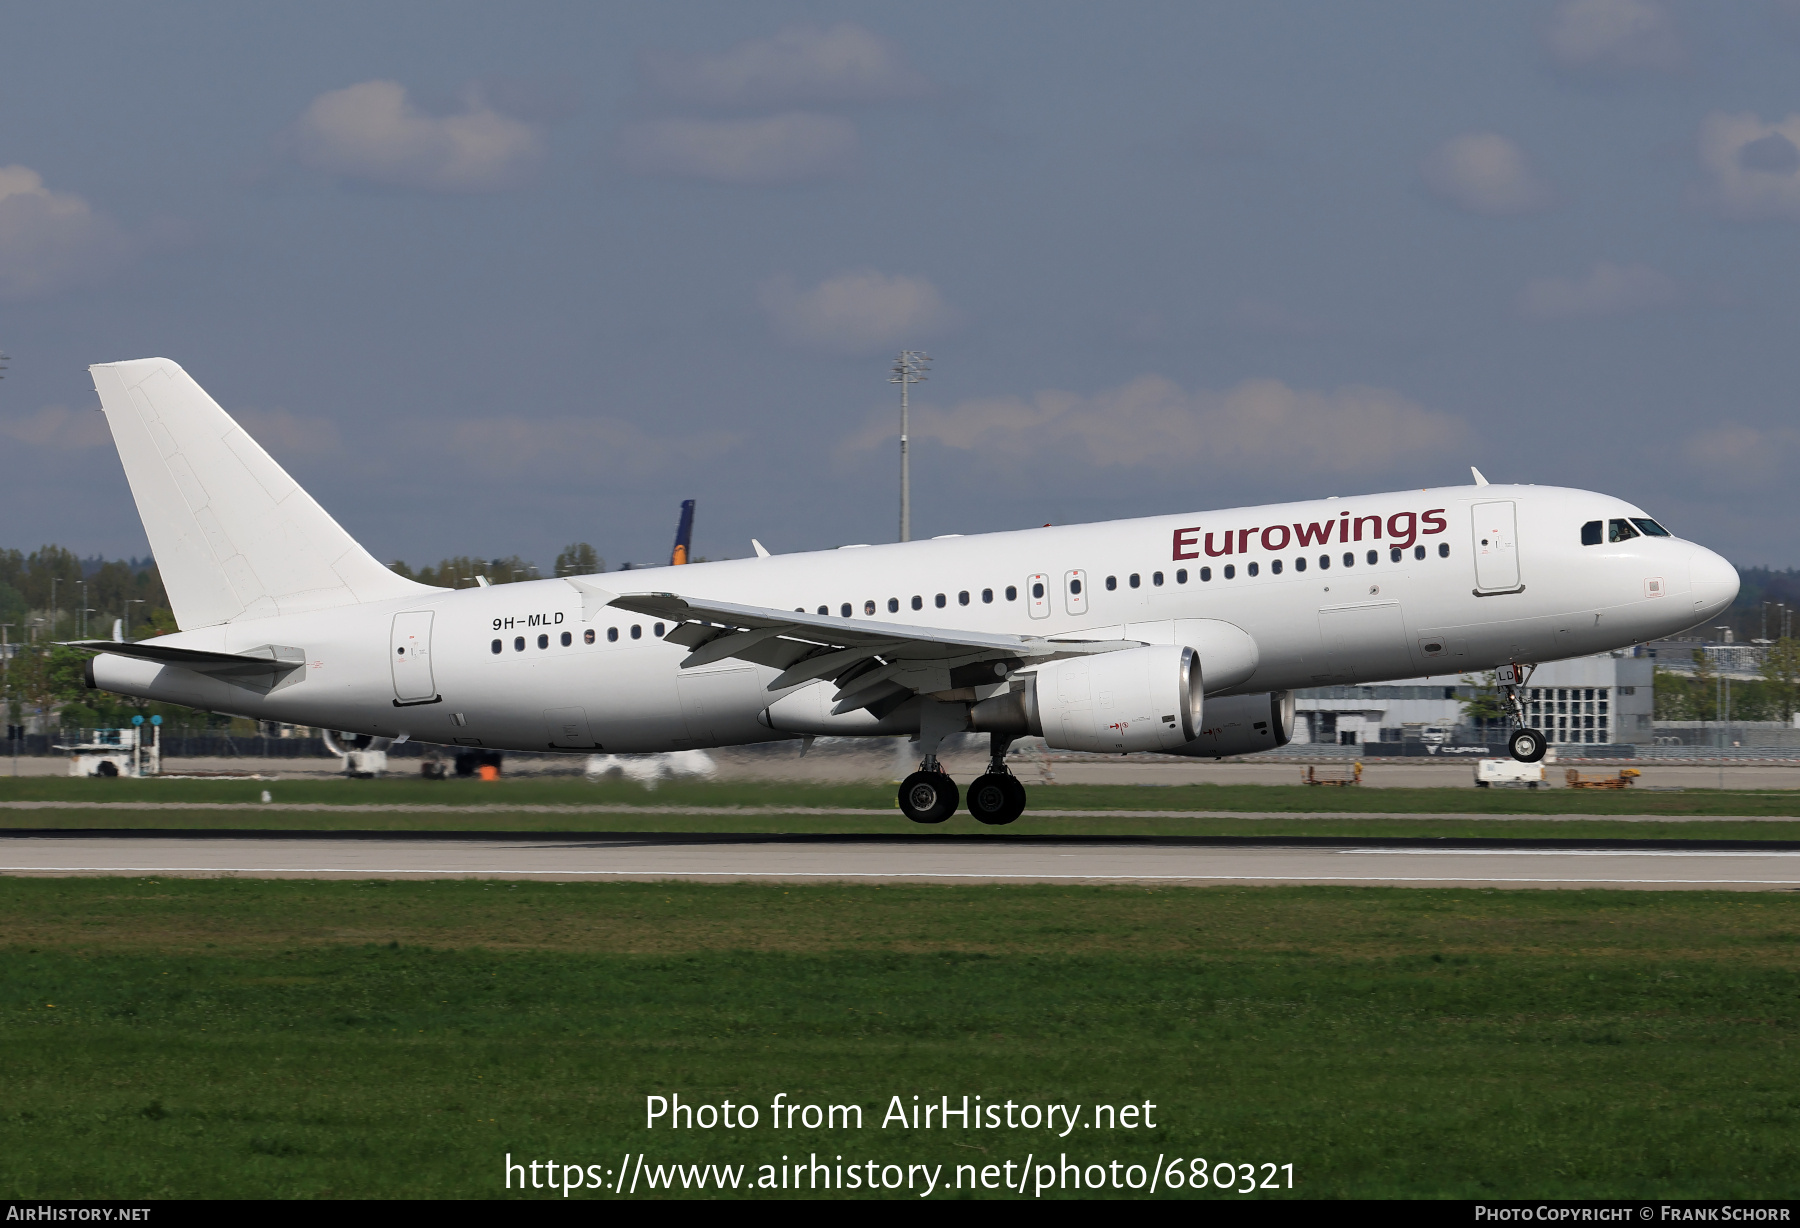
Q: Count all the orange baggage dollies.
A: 2